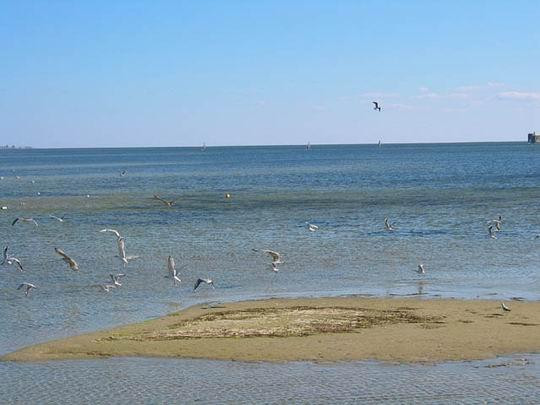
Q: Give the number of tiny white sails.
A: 3